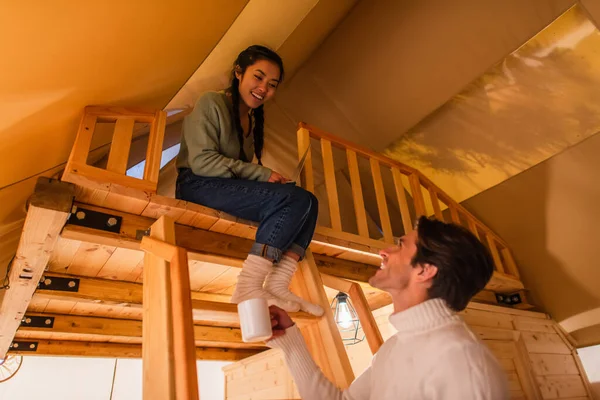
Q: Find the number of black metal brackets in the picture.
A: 5